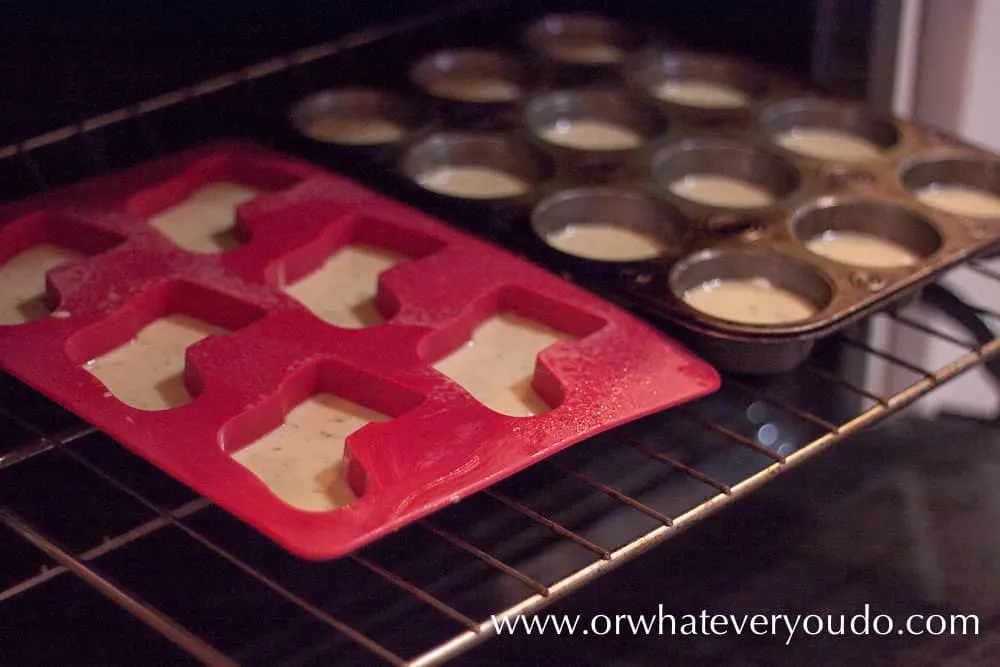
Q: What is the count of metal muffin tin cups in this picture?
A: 12